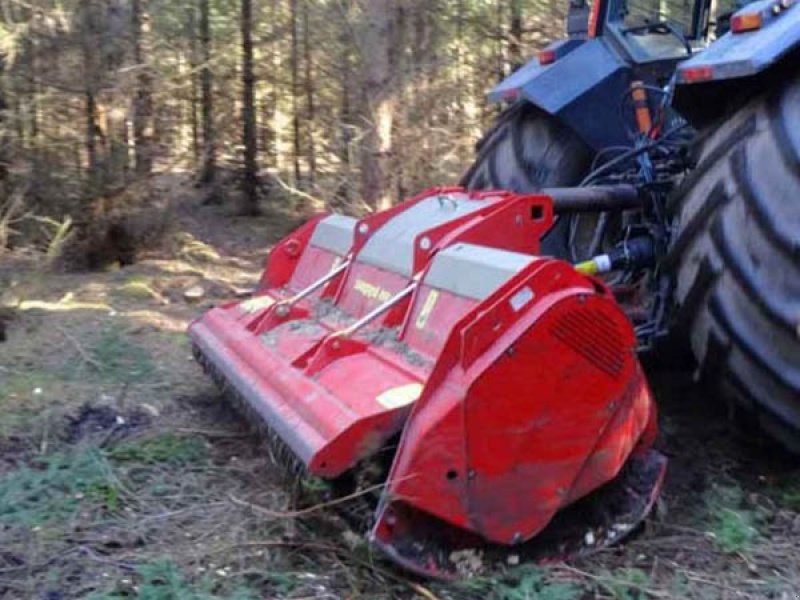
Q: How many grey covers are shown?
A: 3